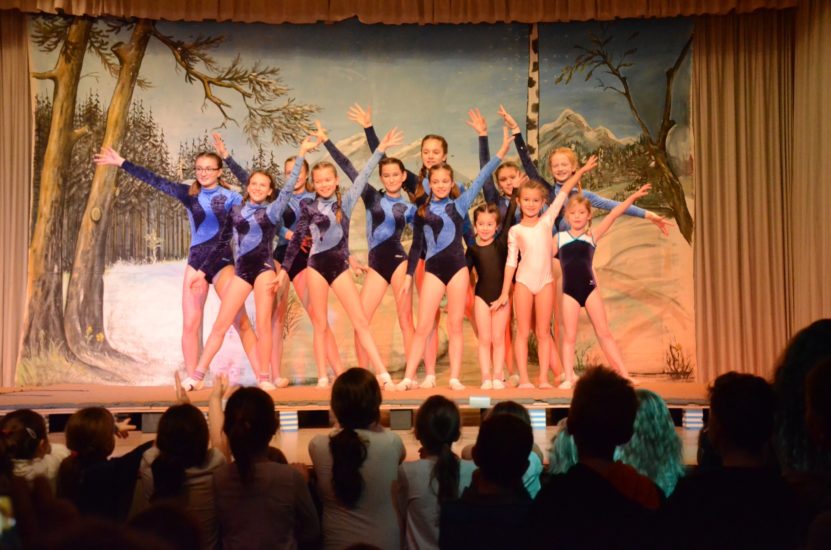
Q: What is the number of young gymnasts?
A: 12